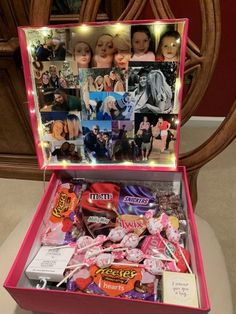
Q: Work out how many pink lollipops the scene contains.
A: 9